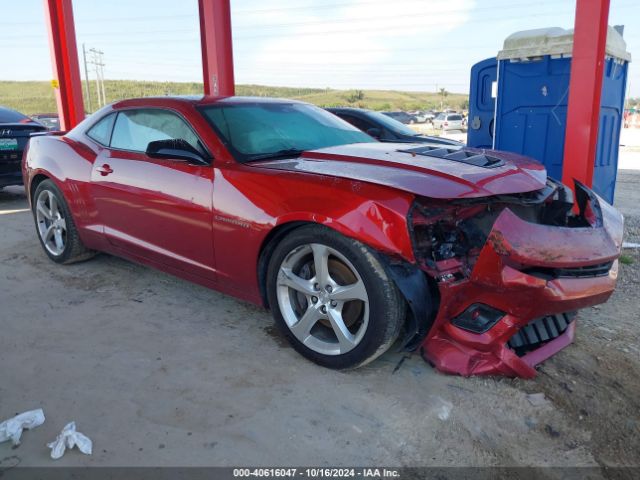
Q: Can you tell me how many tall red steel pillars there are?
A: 3